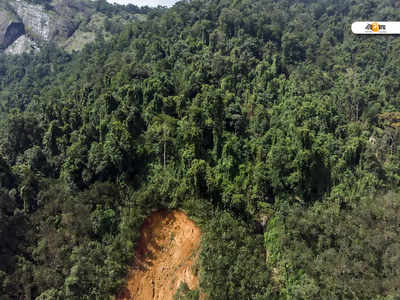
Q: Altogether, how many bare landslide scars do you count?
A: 1